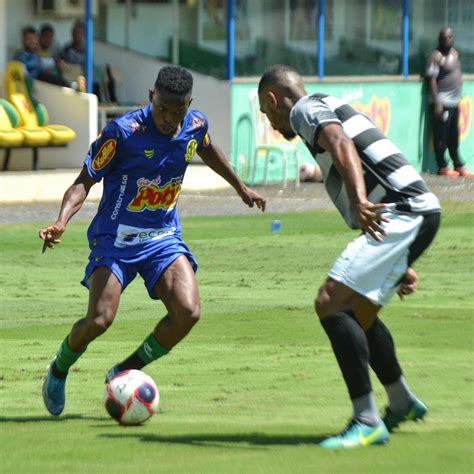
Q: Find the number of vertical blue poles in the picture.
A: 4